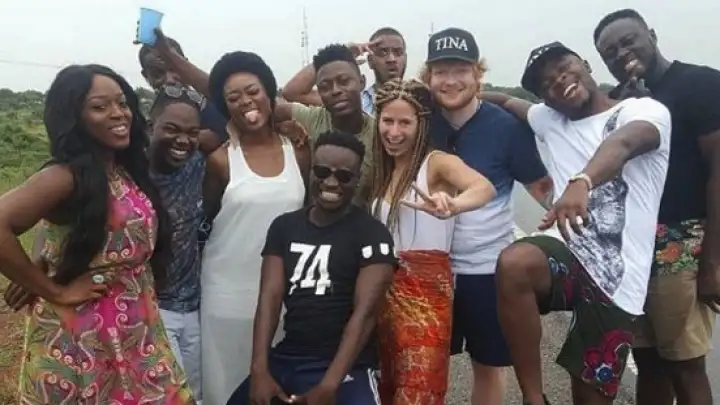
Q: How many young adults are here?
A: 11